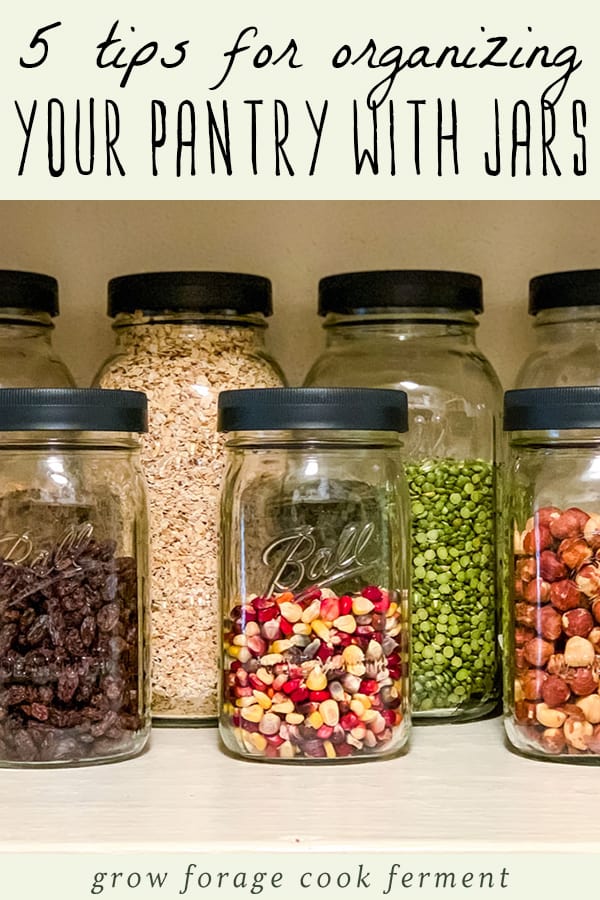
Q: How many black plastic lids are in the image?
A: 7